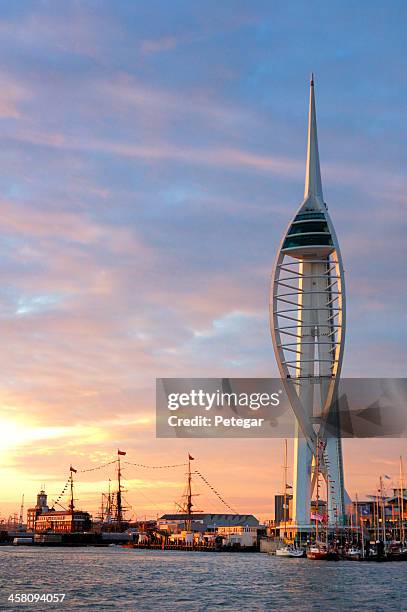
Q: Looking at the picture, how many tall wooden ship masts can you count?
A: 3